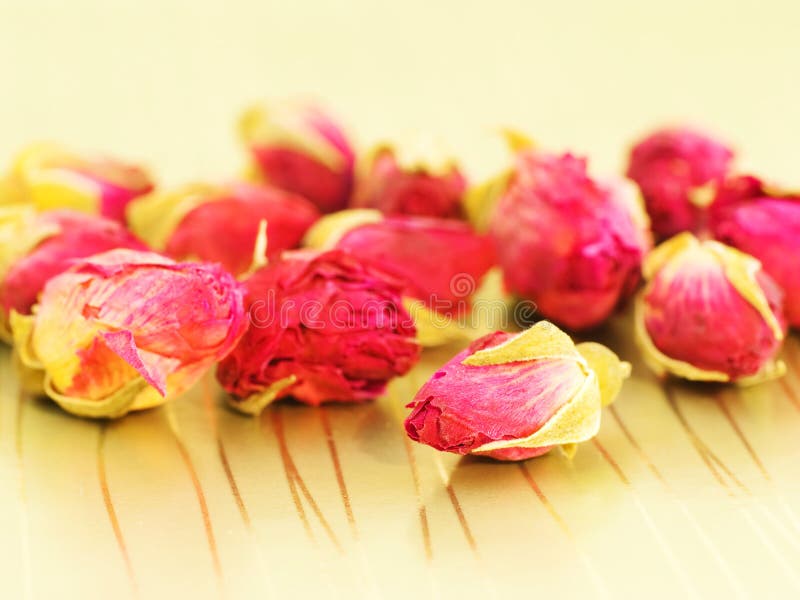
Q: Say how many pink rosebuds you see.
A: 13